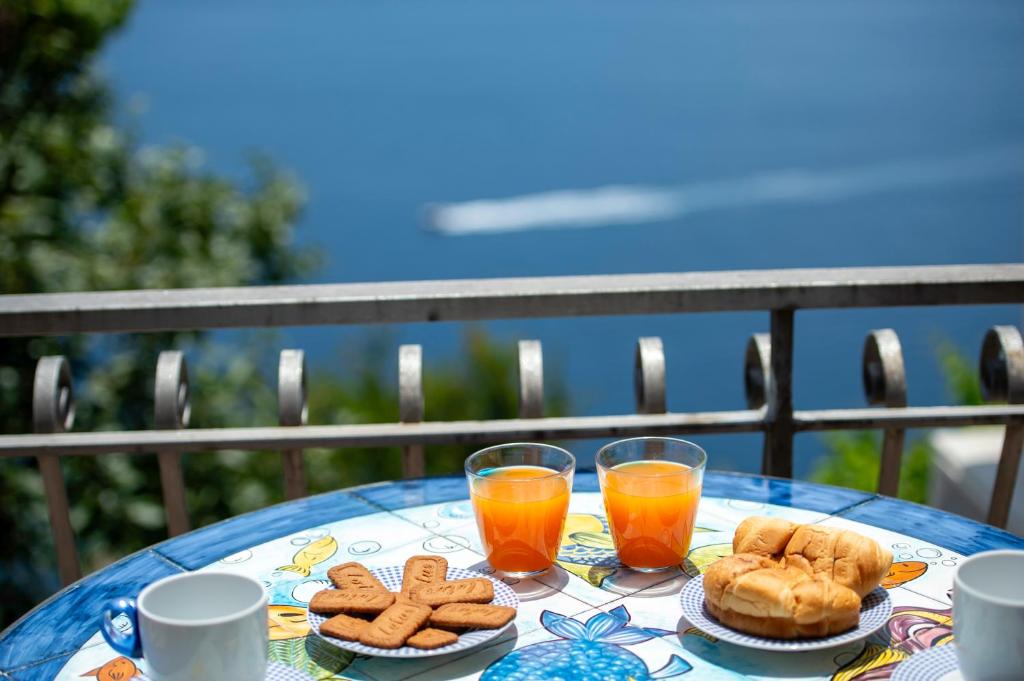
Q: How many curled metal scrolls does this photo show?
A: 9